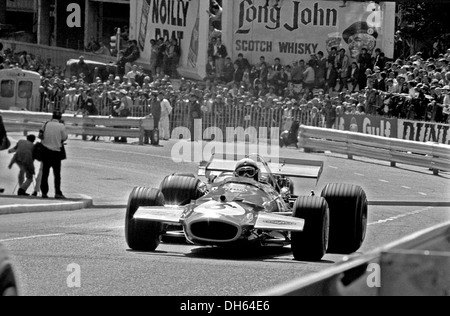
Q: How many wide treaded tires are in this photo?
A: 4